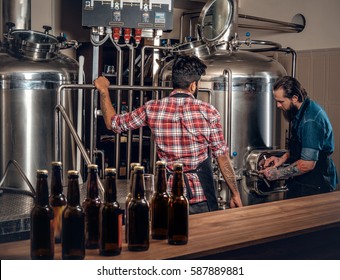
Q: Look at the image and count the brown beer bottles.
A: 9